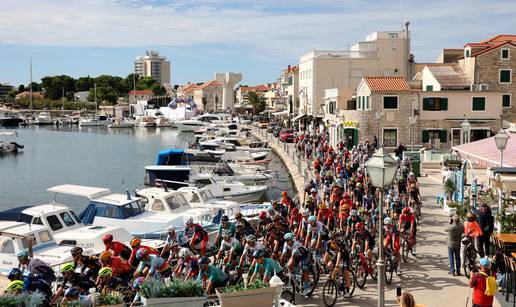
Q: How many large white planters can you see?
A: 2